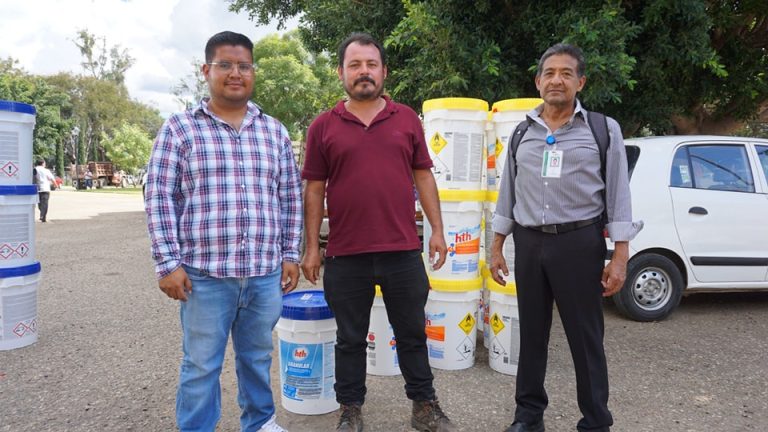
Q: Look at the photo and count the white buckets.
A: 11